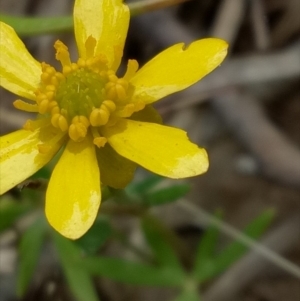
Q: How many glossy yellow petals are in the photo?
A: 6